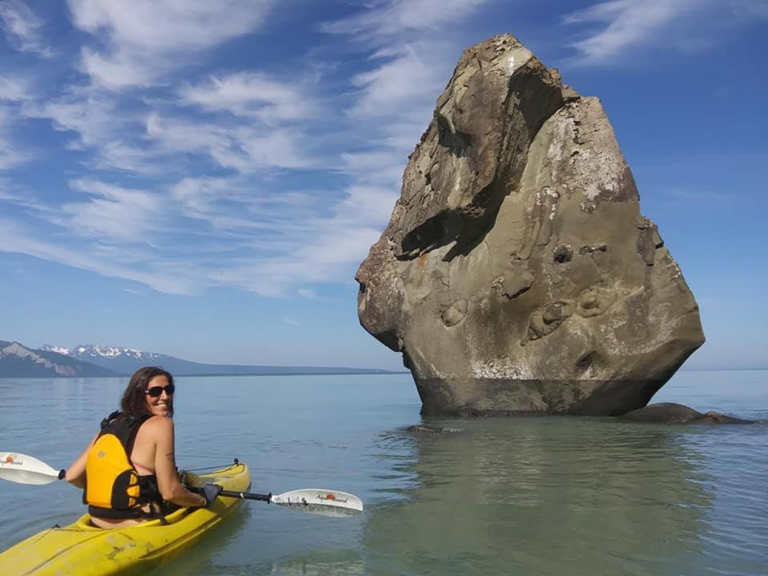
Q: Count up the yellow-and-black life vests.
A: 1